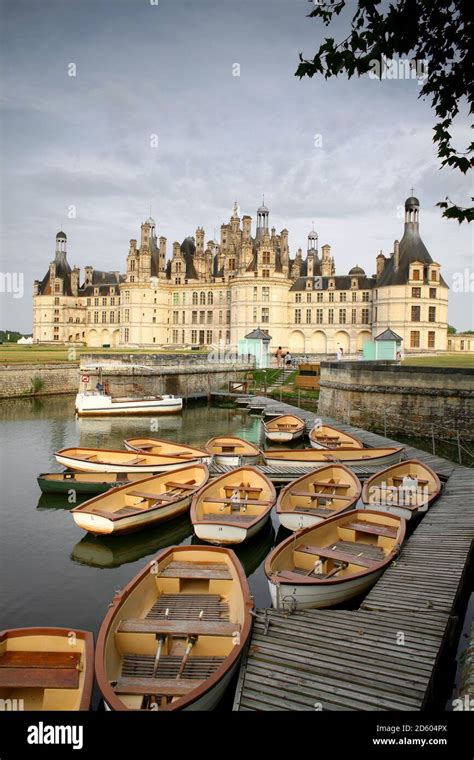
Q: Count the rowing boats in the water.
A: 14